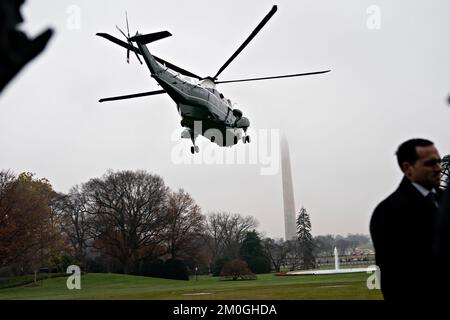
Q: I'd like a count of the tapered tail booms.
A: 1